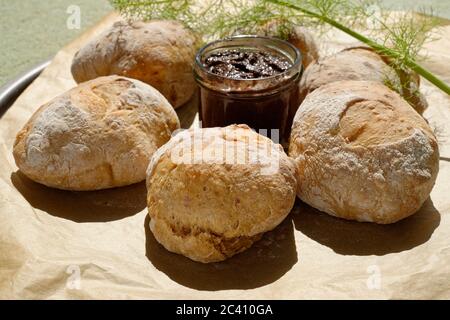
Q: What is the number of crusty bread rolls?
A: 6